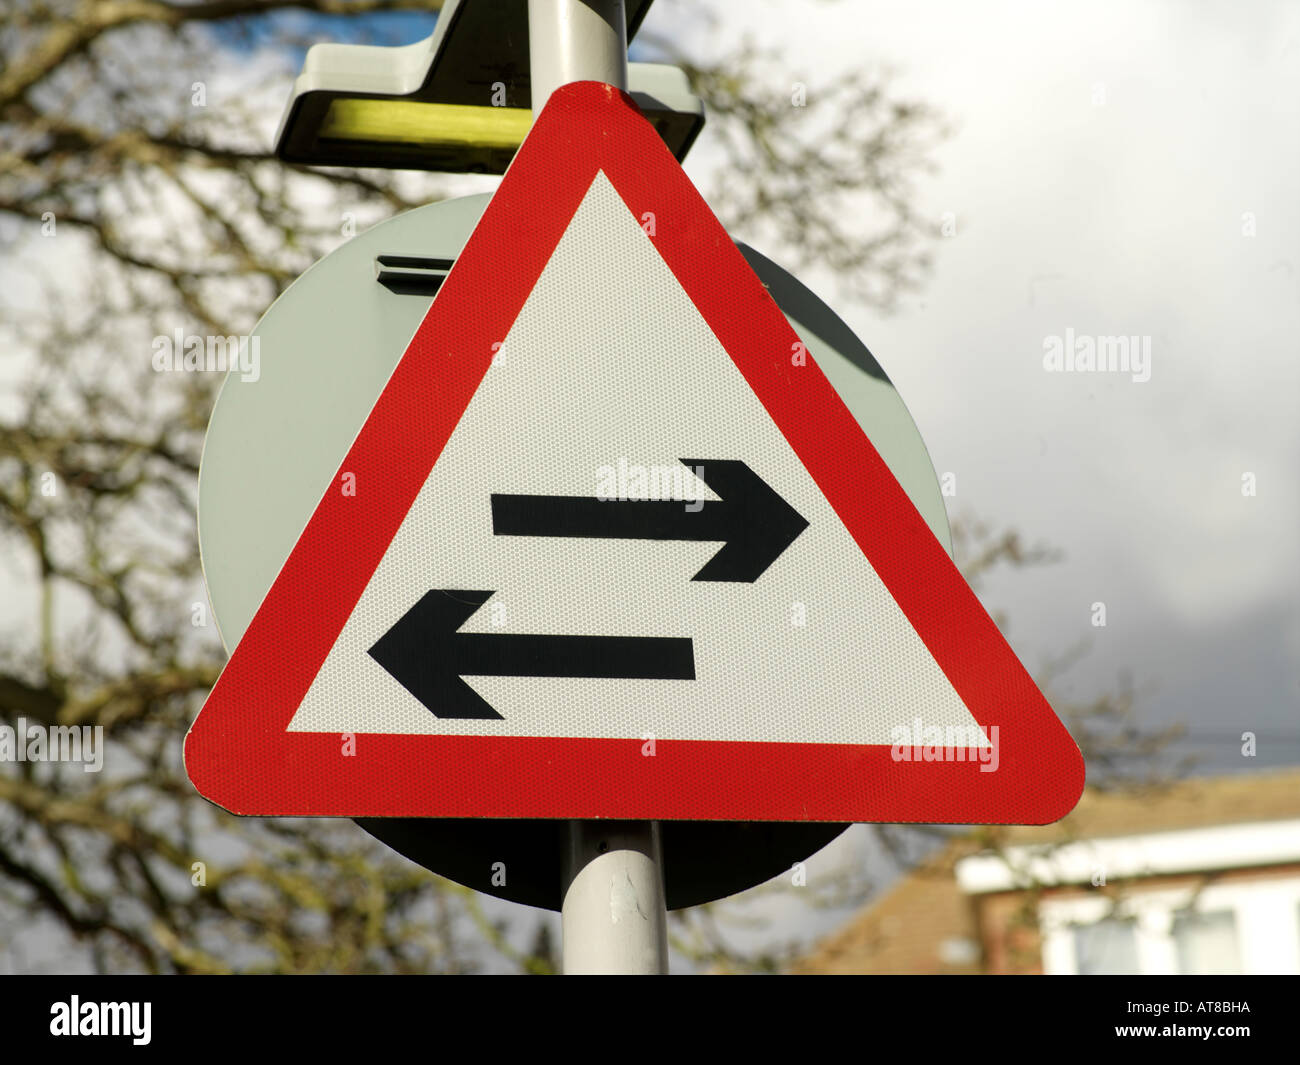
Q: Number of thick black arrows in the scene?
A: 2